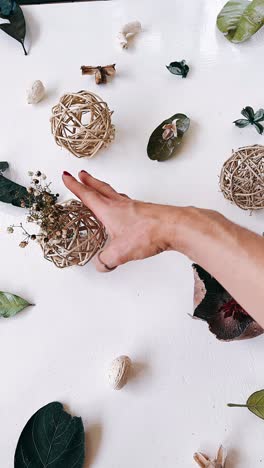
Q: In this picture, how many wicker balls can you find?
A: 3